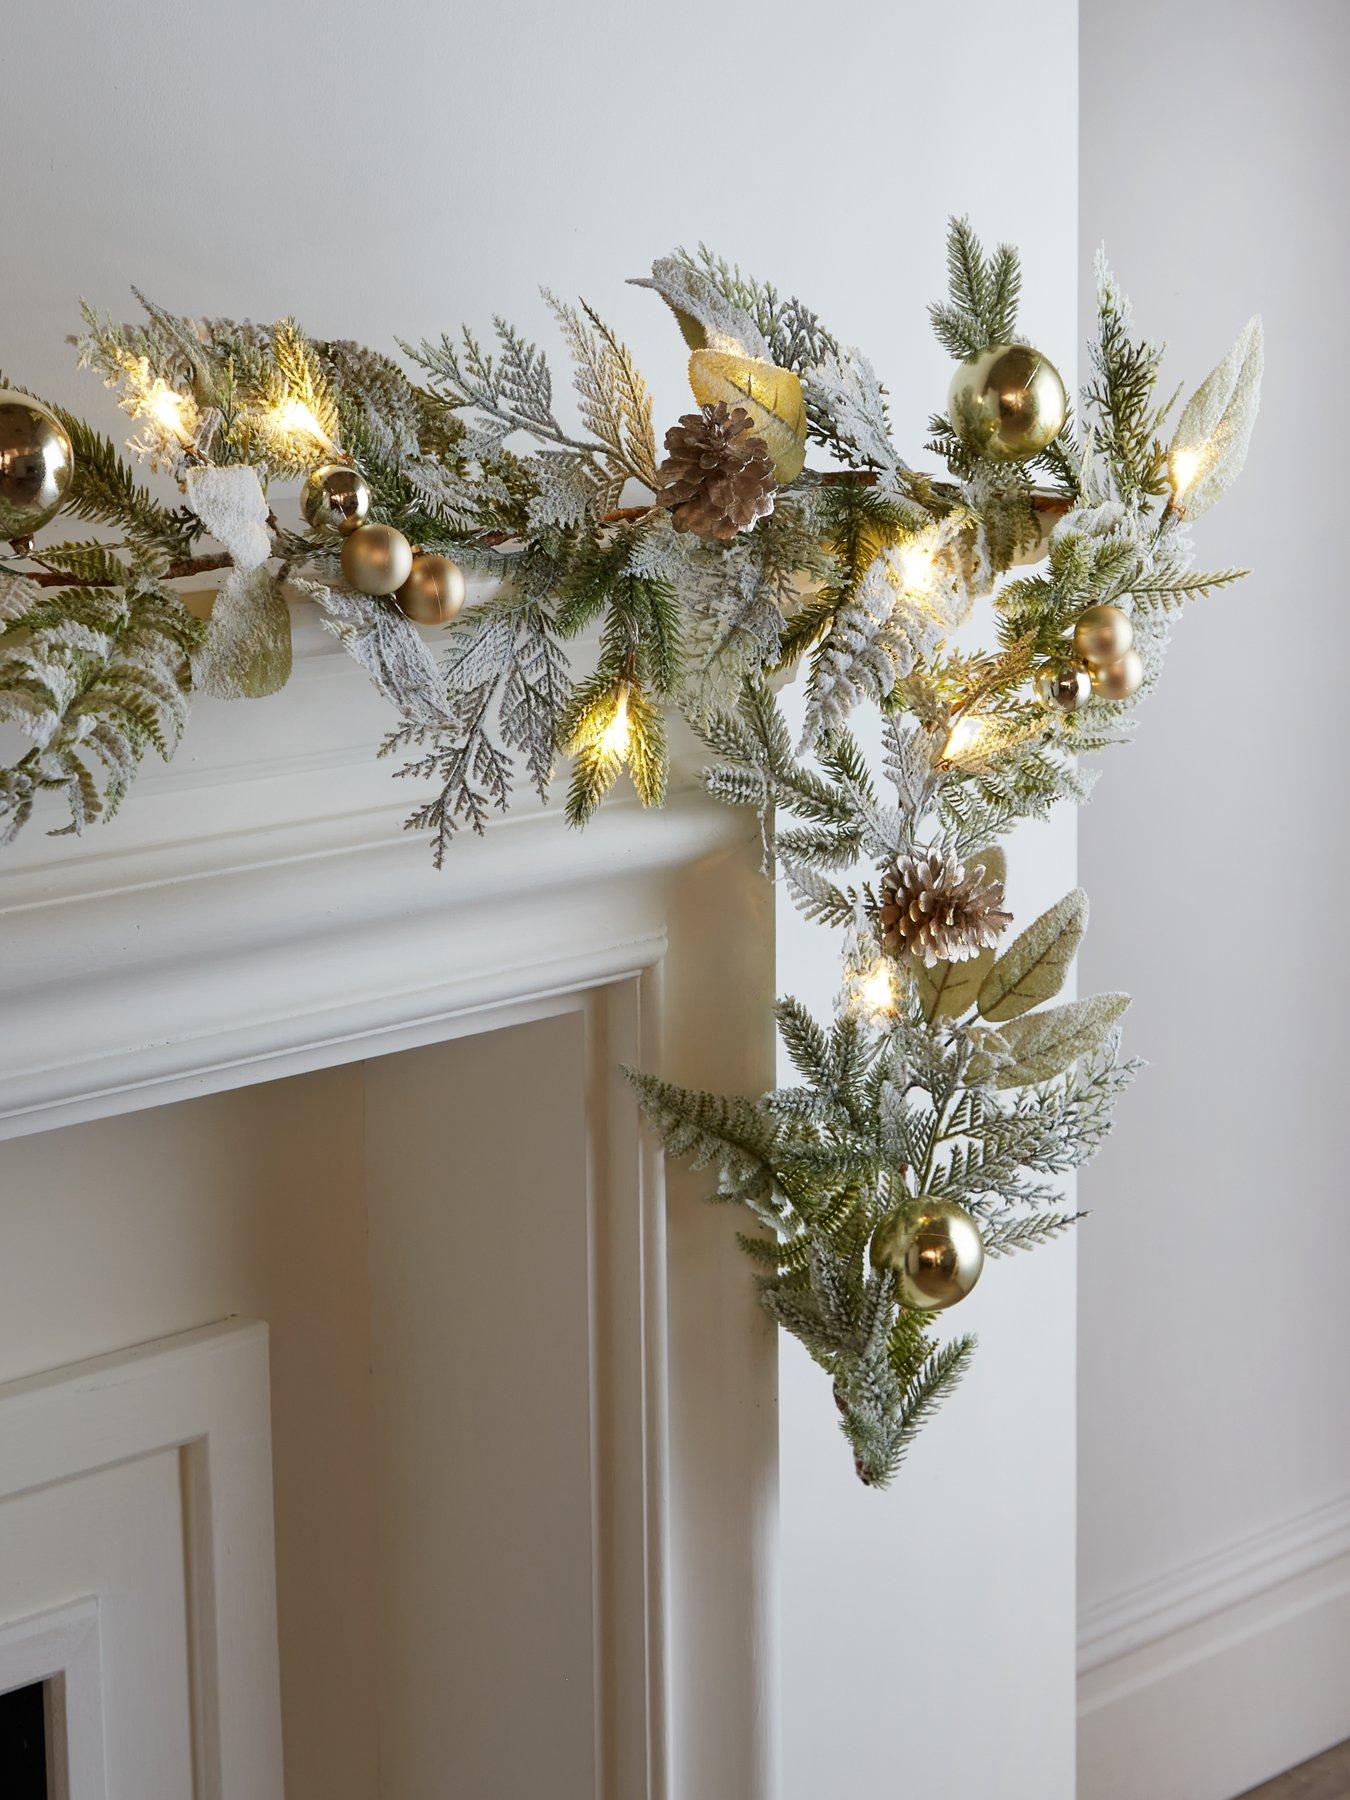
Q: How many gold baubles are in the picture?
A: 9